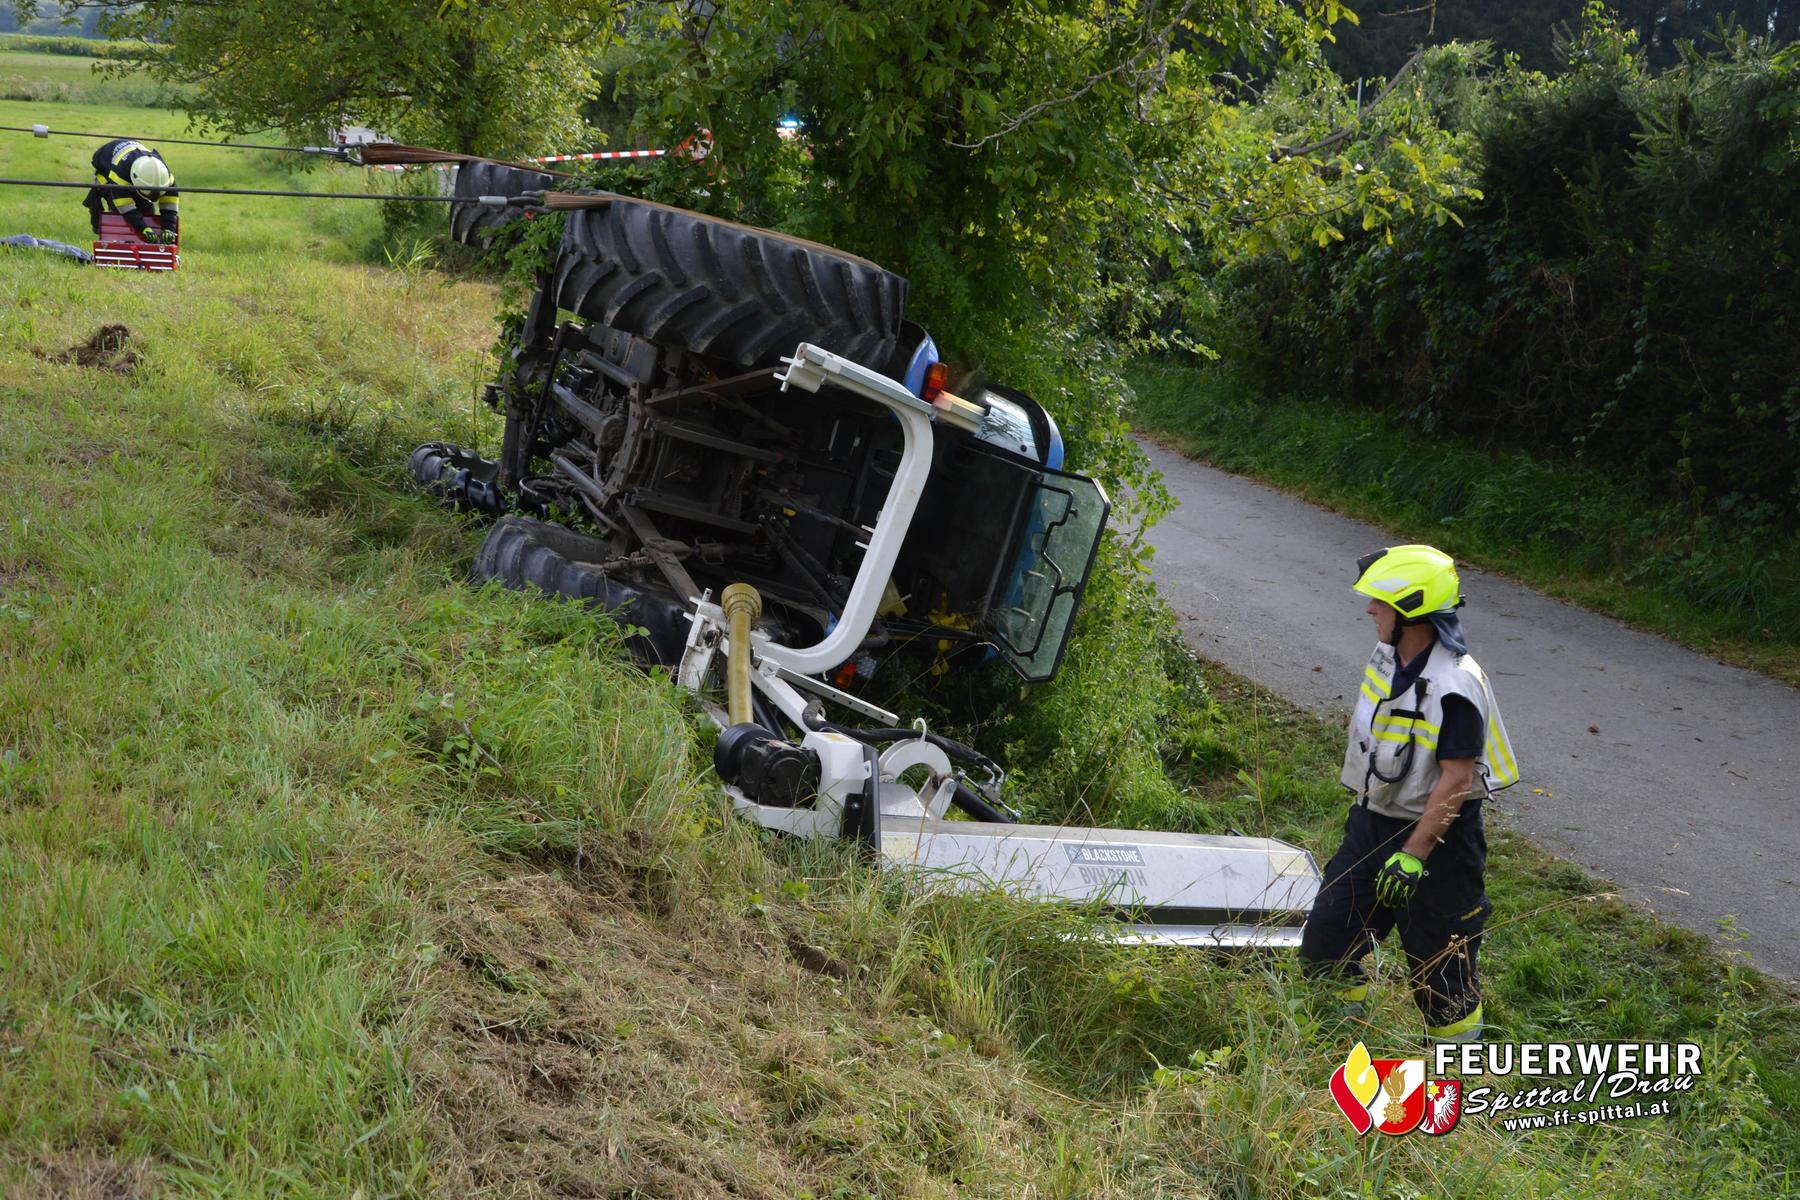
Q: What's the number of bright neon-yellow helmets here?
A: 1